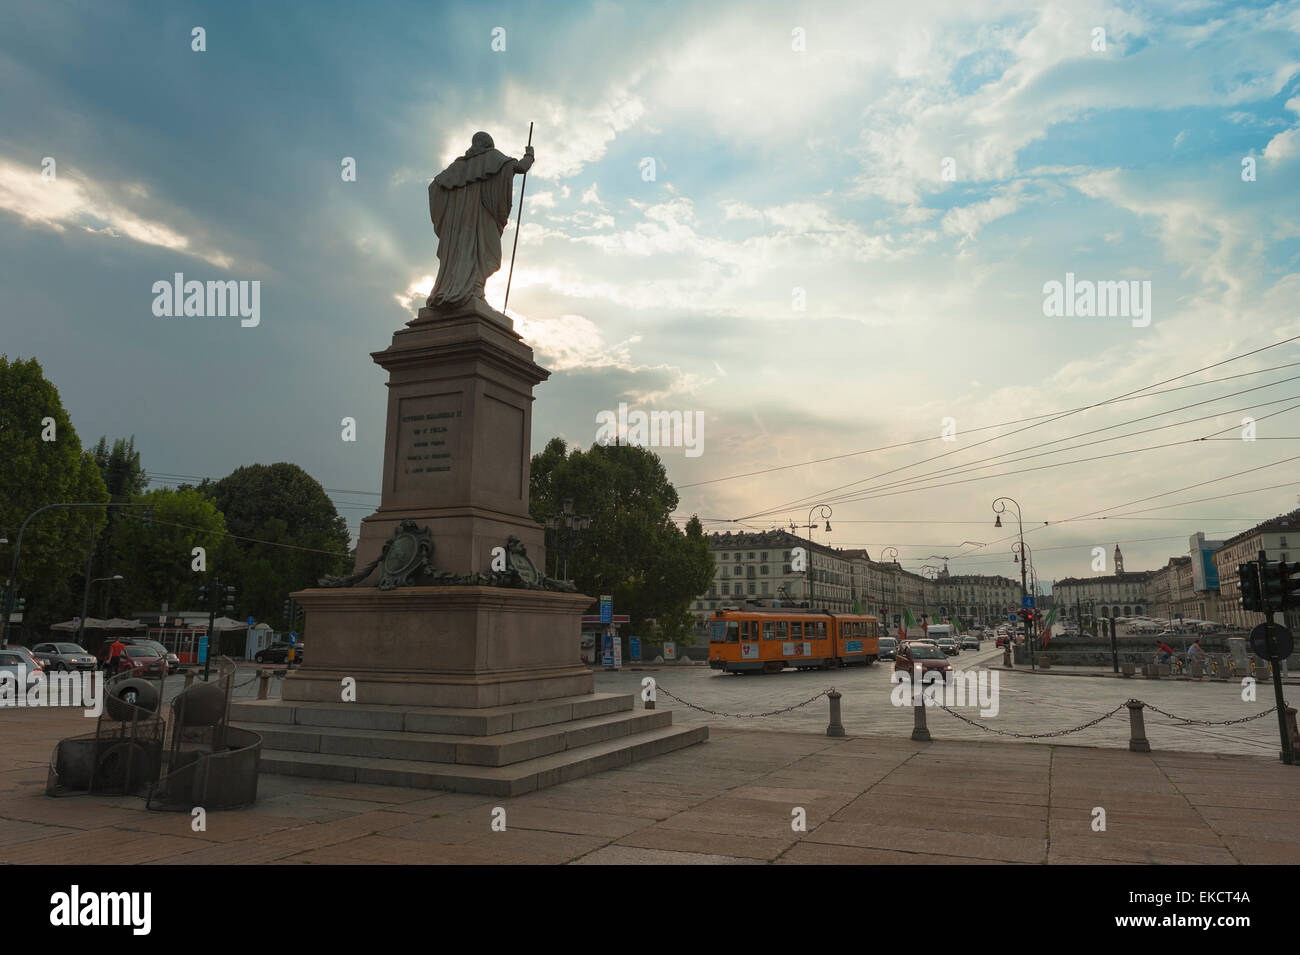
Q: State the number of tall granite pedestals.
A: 1